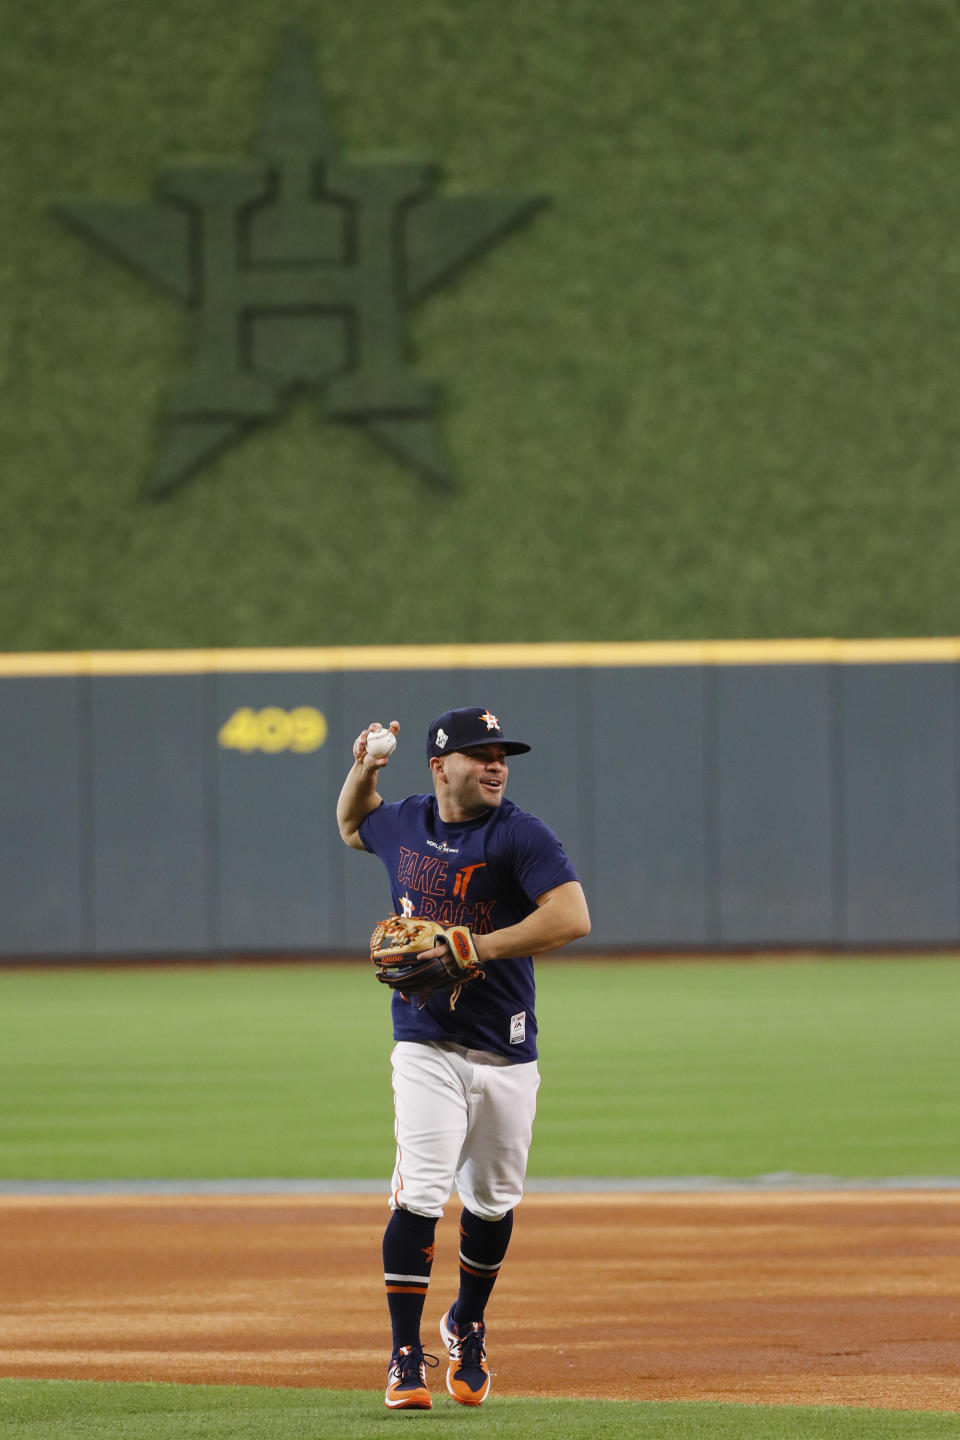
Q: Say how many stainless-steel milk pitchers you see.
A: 0